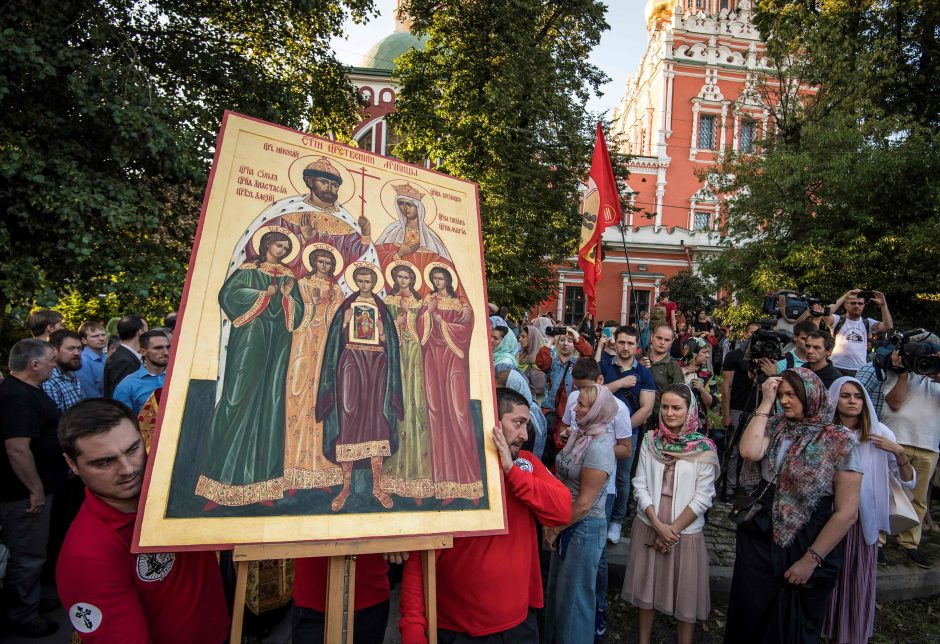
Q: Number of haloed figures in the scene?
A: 7